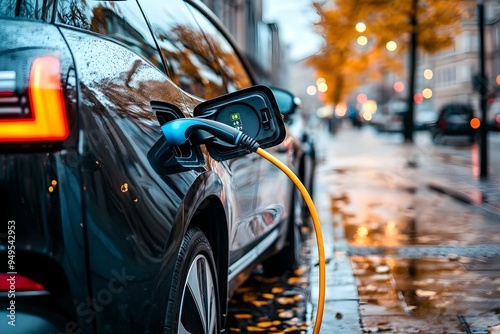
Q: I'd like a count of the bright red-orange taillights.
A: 1